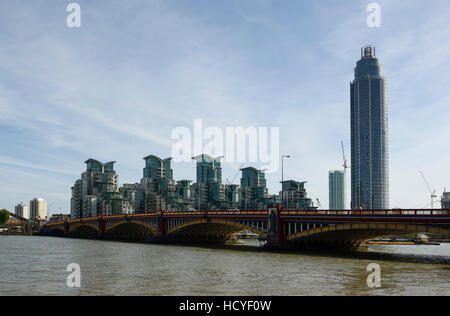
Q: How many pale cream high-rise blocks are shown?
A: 2